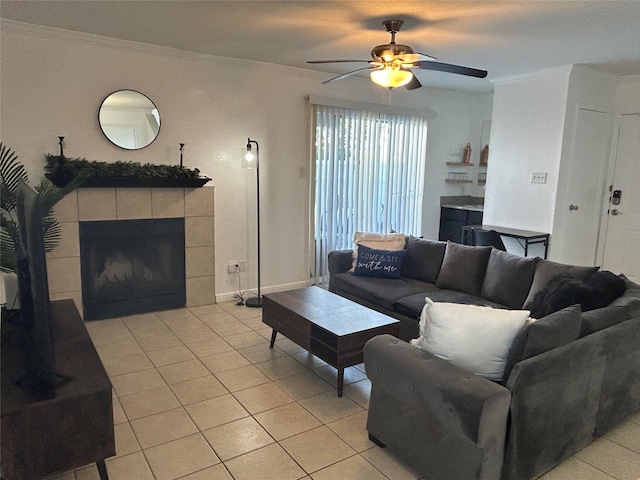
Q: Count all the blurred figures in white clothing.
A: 0